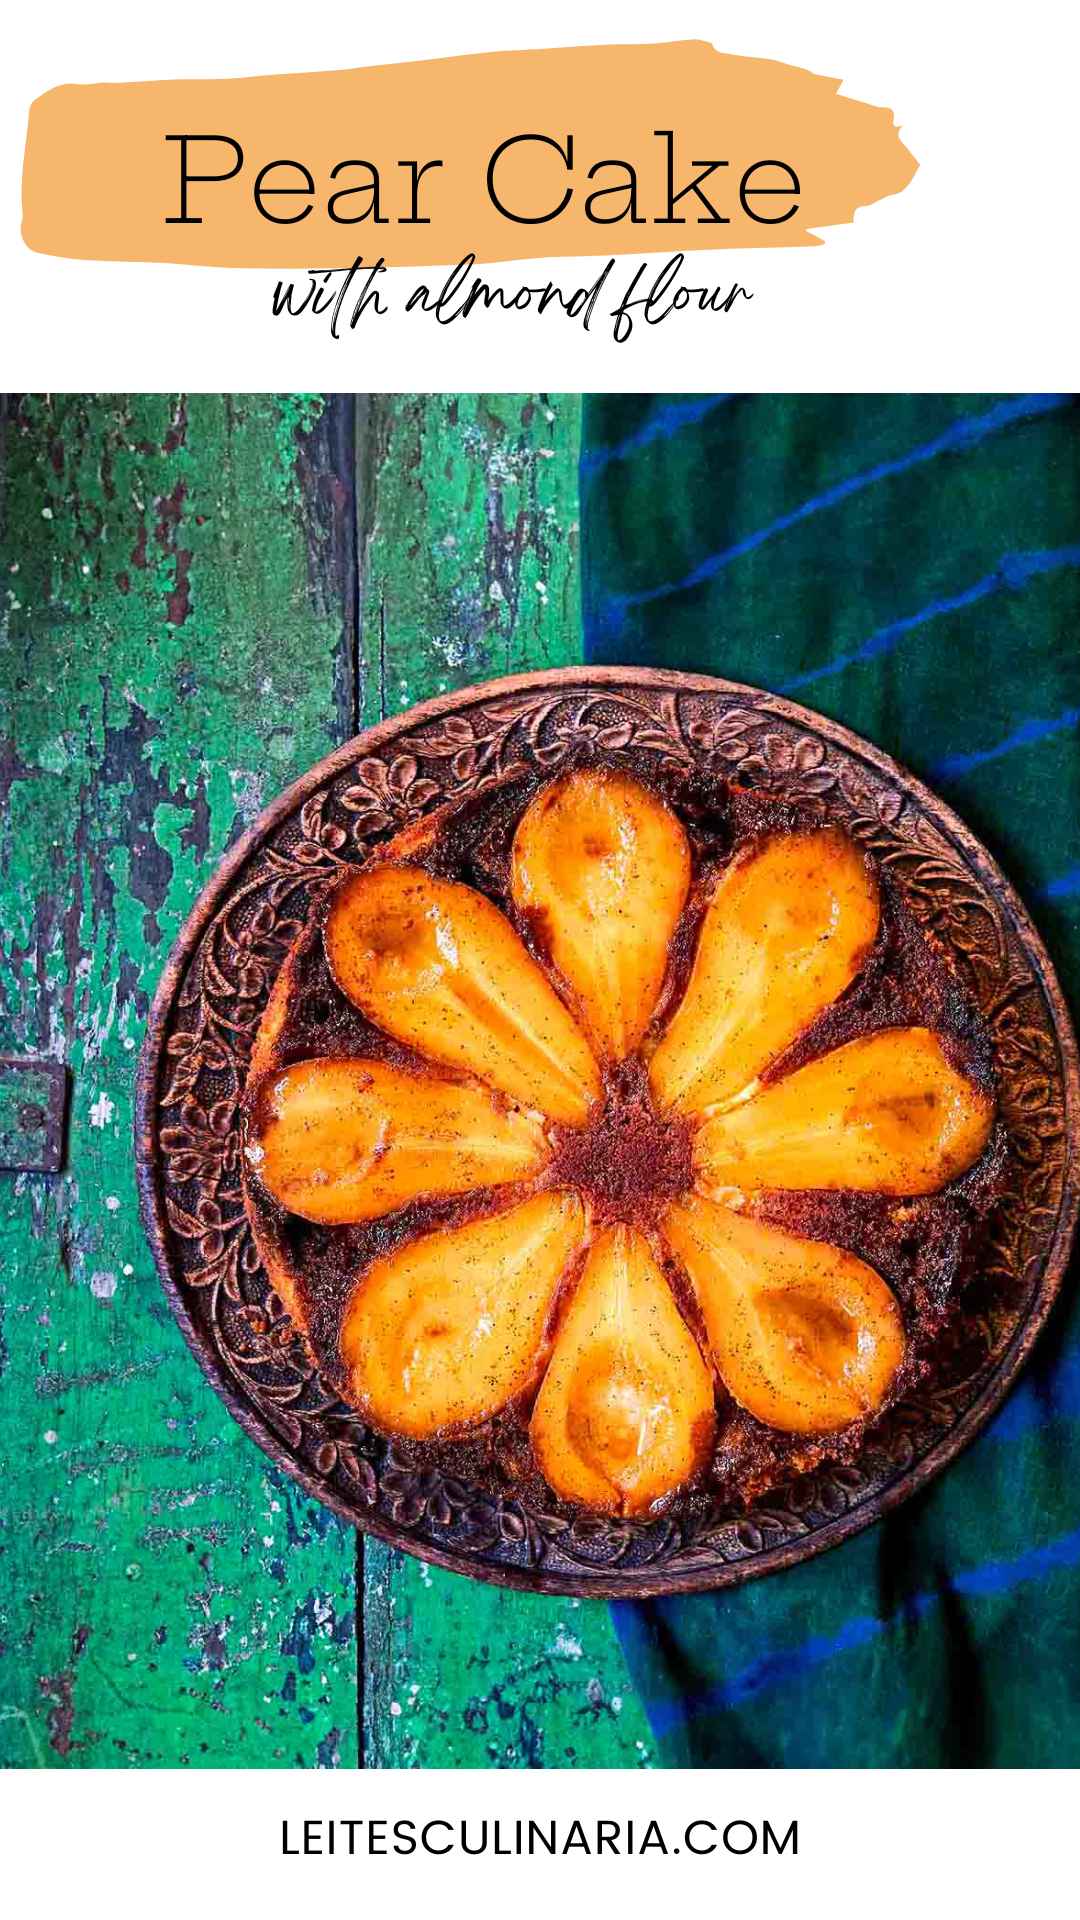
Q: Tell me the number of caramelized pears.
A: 8